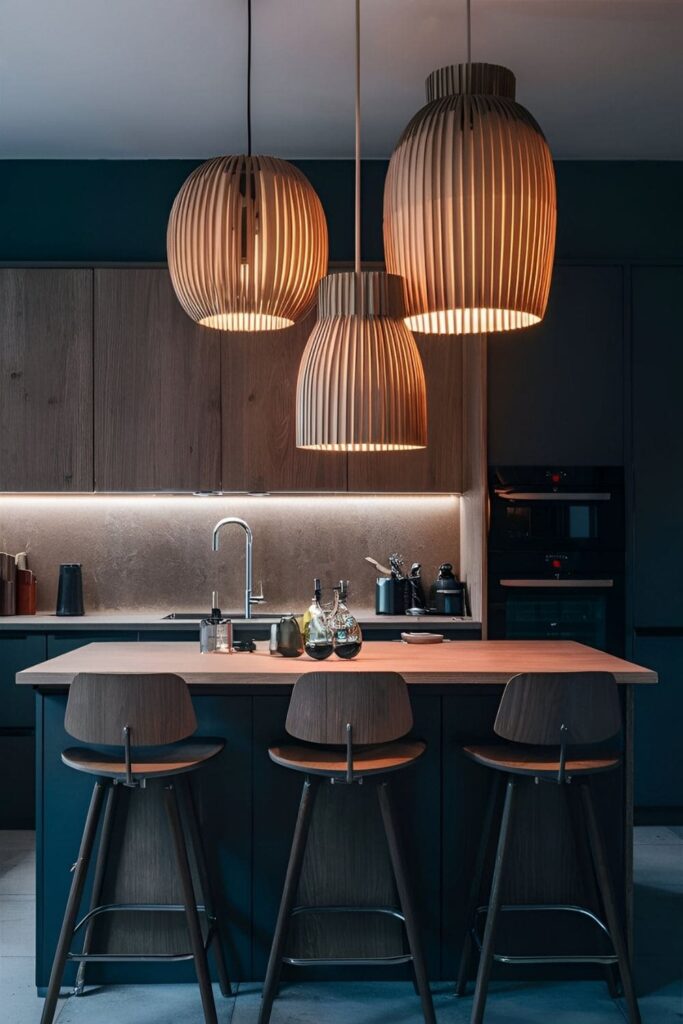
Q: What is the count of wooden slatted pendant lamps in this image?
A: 3